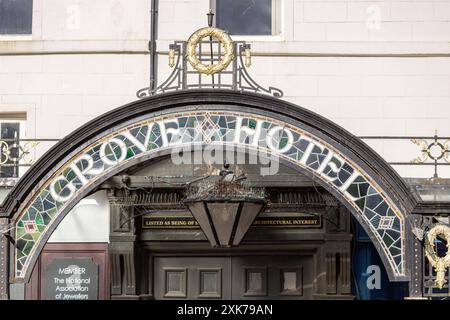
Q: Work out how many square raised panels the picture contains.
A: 4